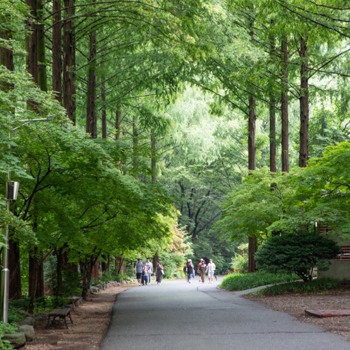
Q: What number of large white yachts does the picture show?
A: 0